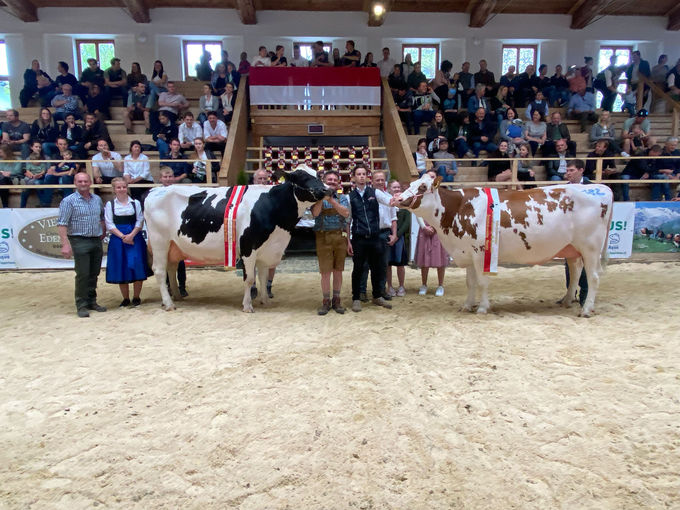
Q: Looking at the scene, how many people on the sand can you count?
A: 10